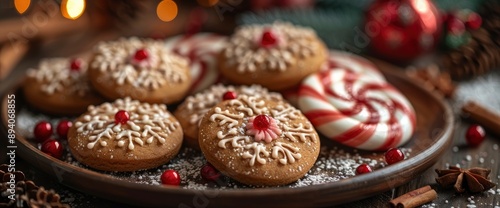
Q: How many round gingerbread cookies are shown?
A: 6